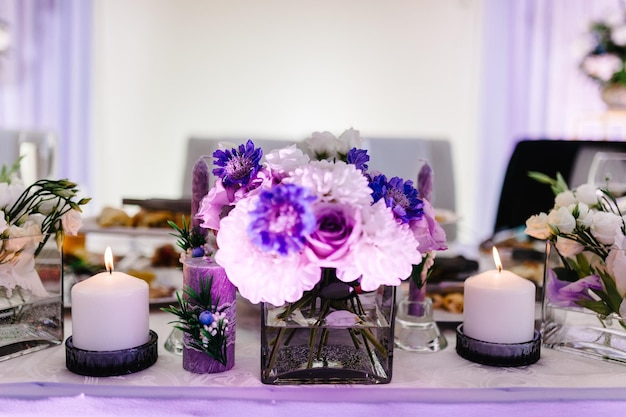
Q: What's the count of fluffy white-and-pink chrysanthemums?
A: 3